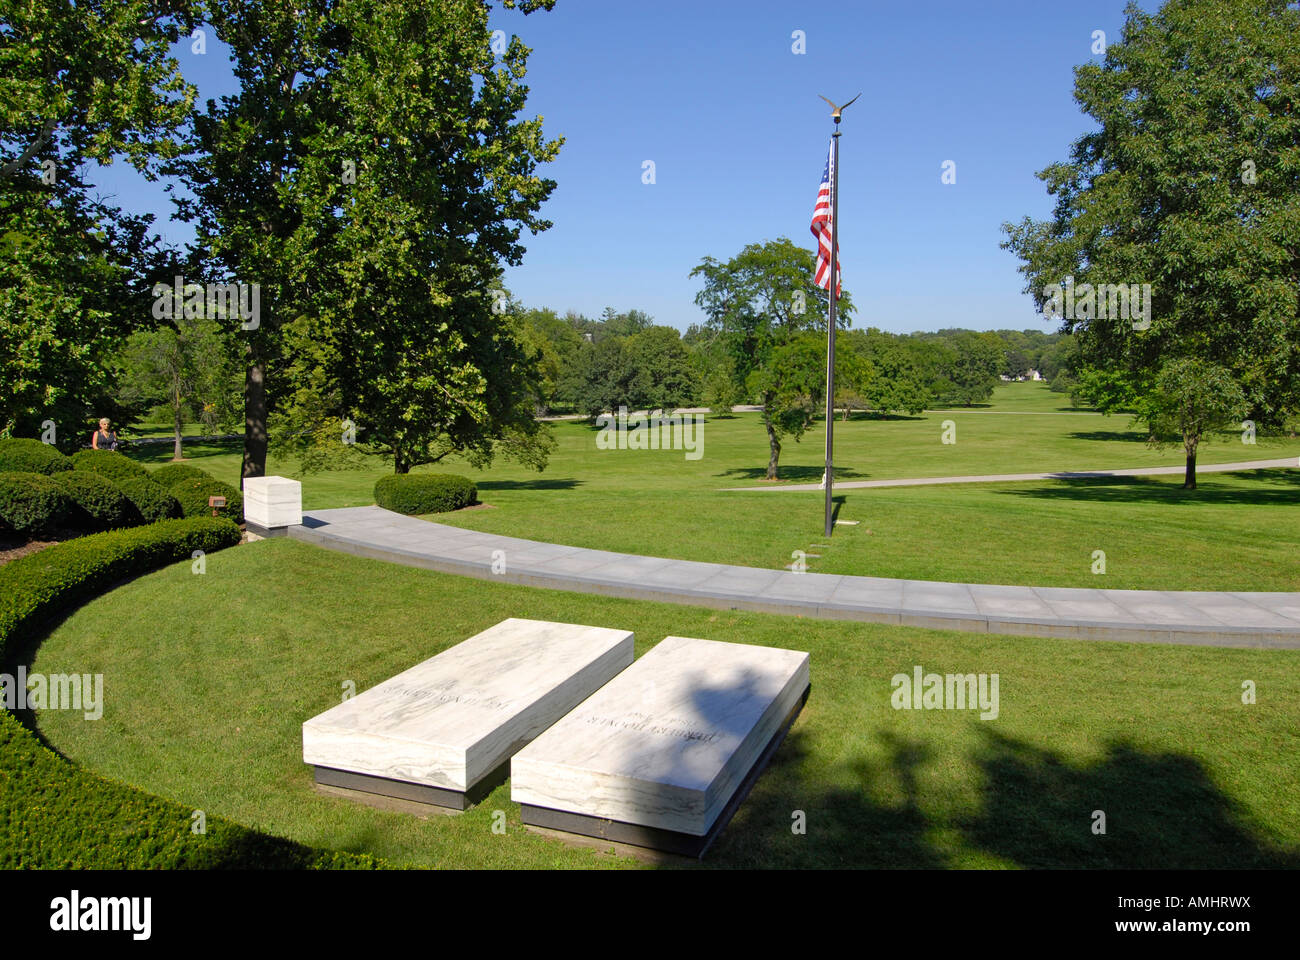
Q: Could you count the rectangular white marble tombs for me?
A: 2